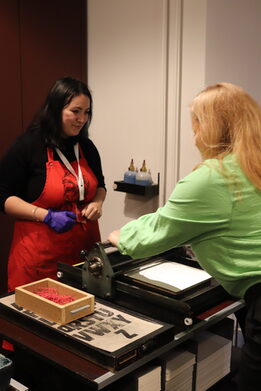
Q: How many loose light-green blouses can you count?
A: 1